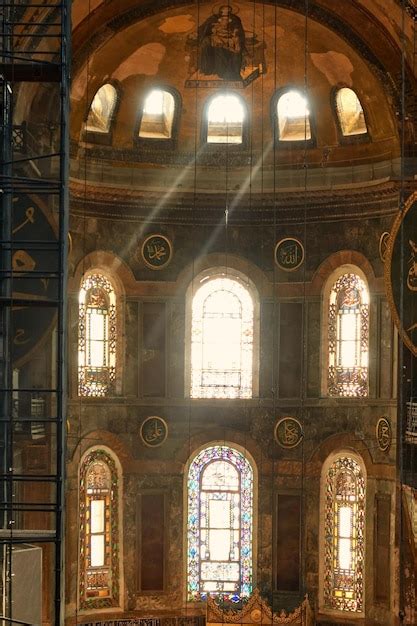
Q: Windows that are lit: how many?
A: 11